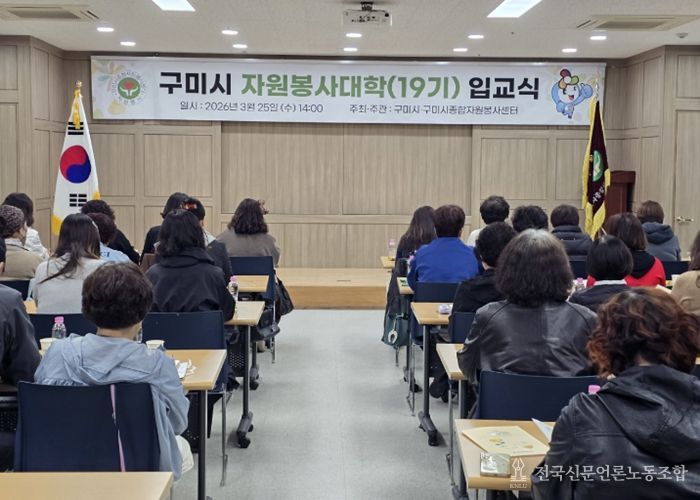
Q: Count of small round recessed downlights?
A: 10